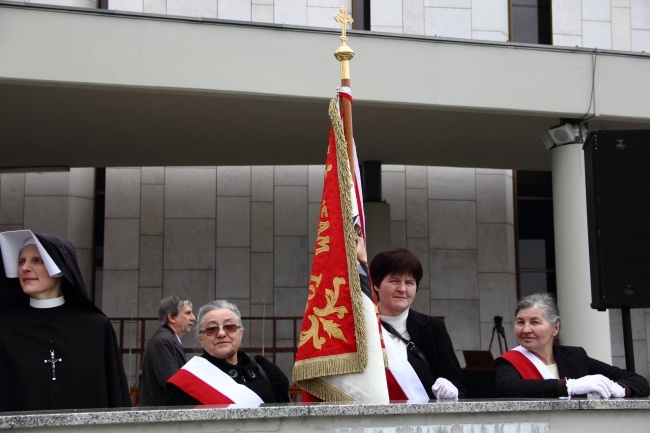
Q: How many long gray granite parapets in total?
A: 1